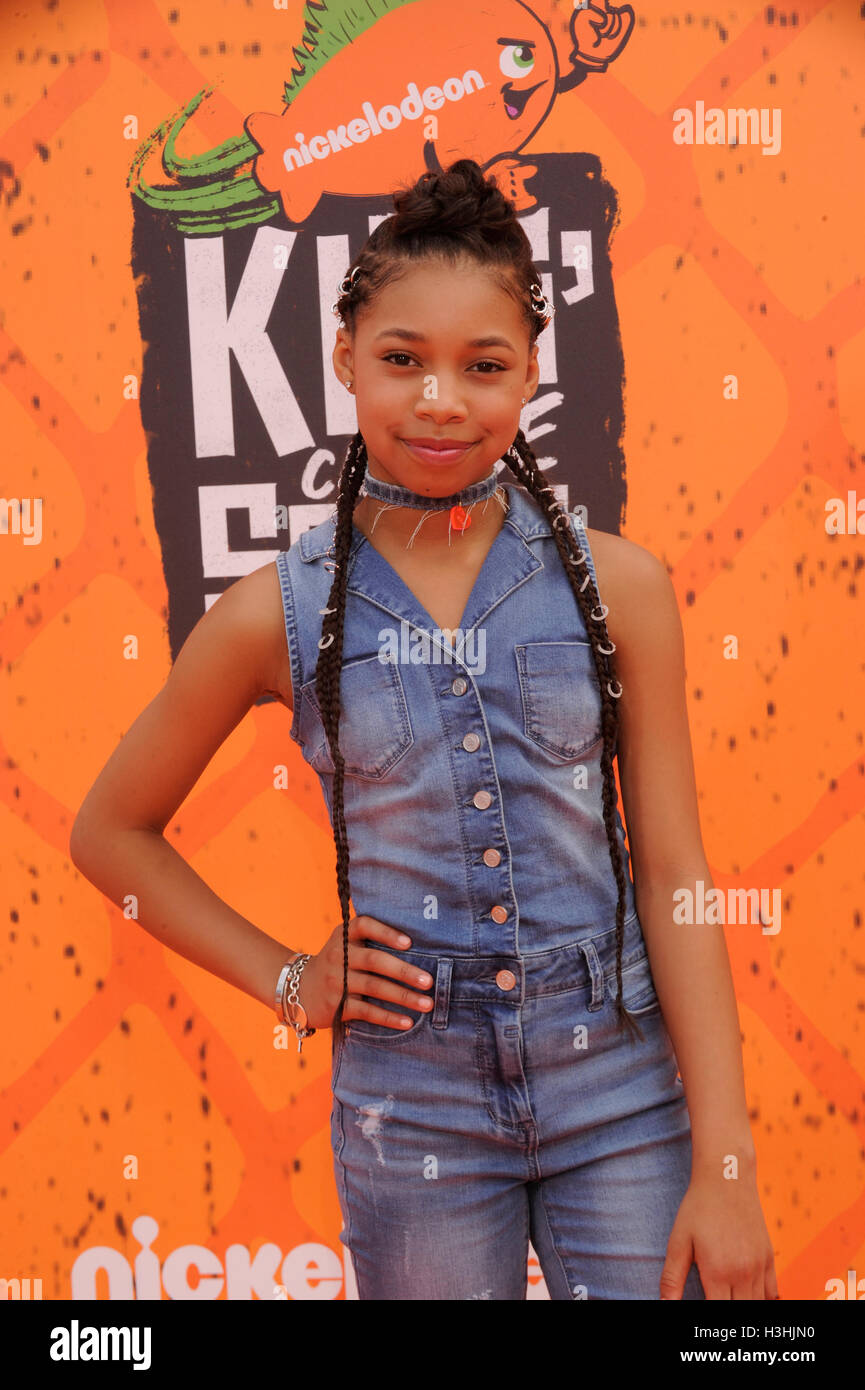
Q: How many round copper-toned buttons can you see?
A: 6